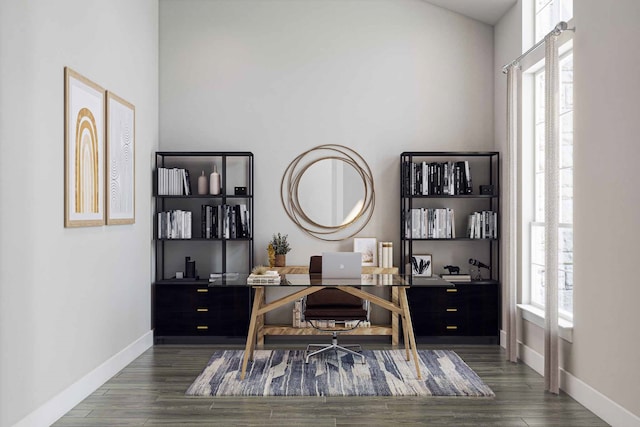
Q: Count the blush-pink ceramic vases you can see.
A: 2